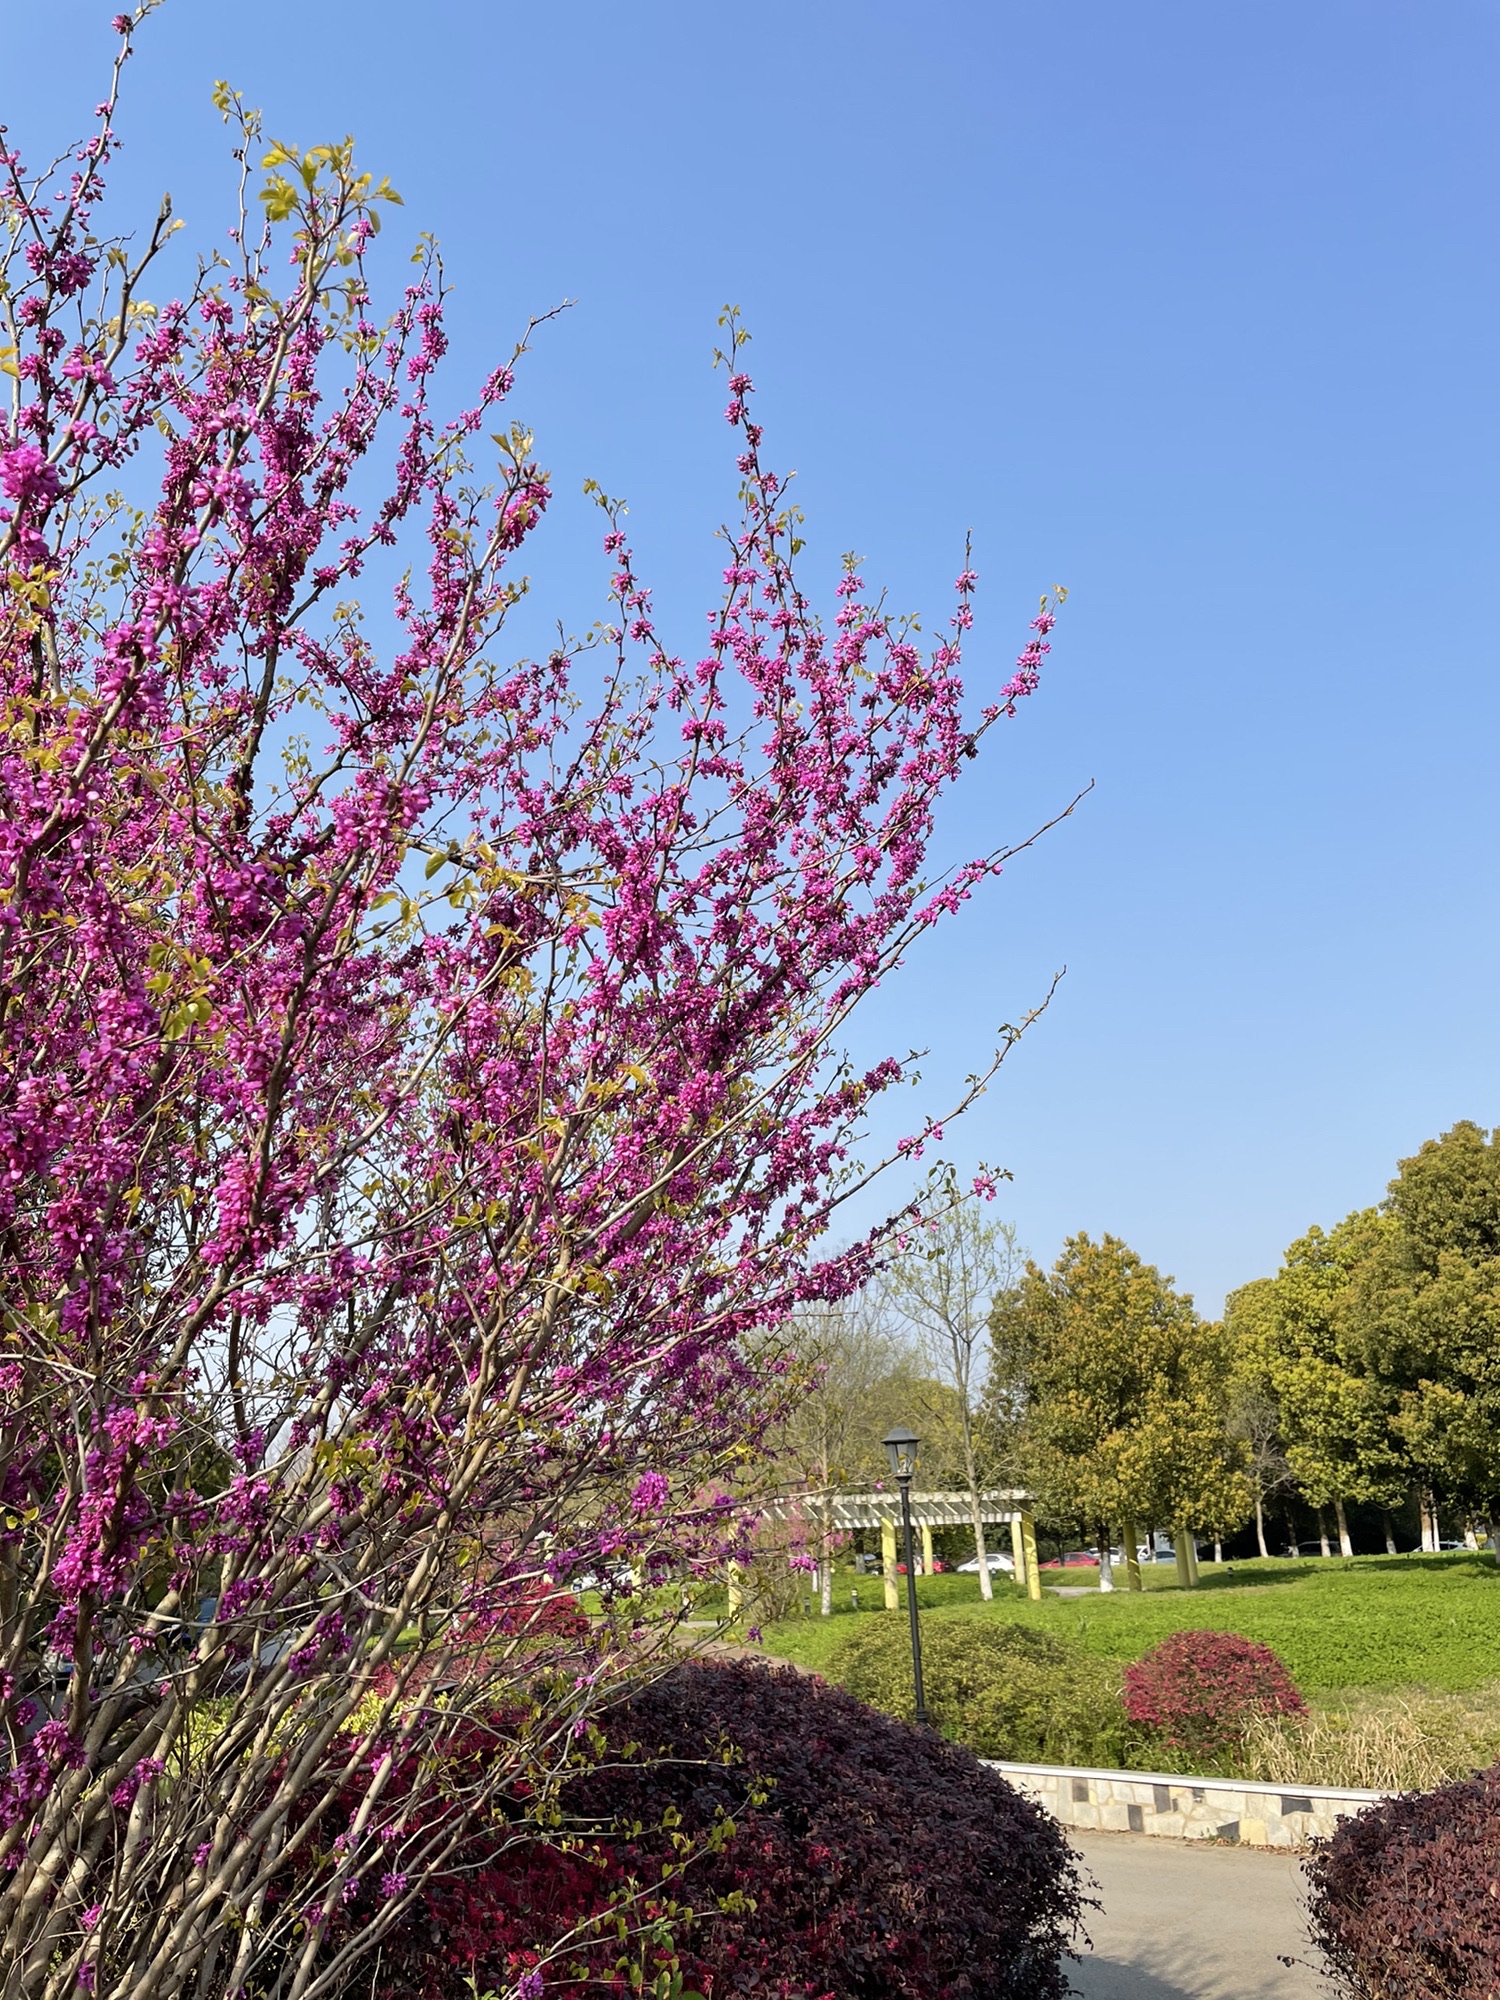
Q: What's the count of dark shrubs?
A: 2